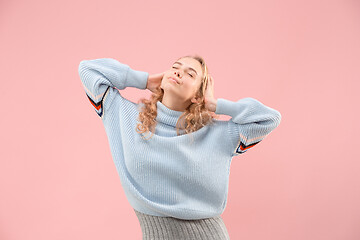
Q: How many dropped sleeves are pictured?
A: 2